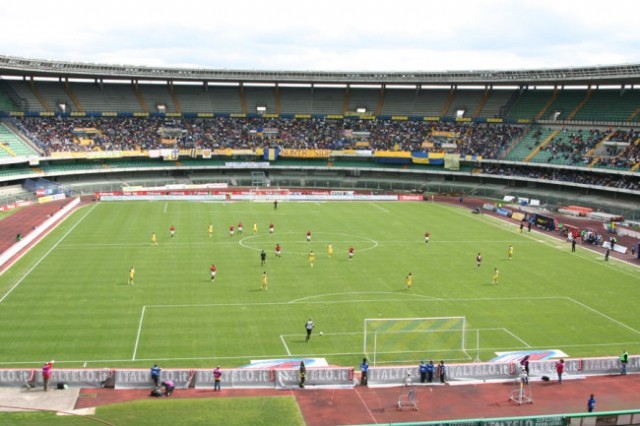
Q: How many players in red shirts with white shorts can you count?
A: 10